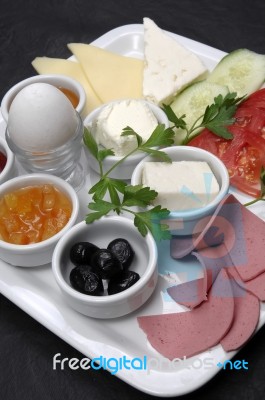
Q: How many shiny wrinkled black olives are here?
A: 5